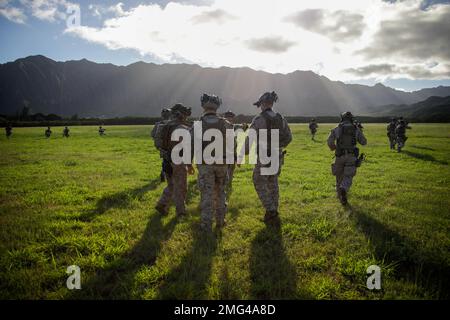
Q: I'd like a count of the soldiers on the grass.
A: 13